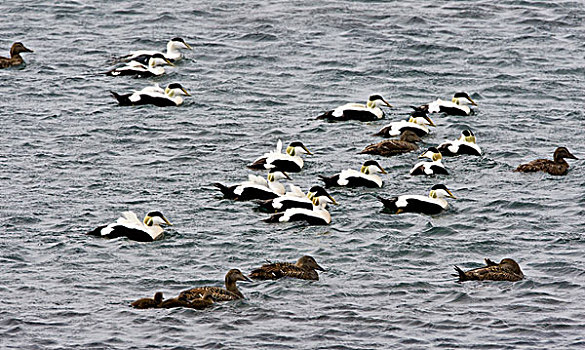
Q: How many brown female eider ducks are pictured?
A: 6